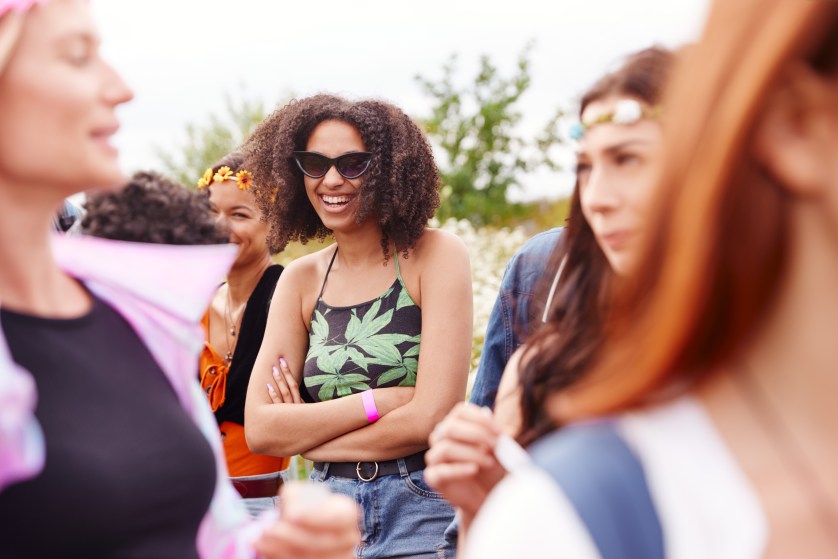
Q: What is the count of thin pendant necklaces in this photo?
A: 2